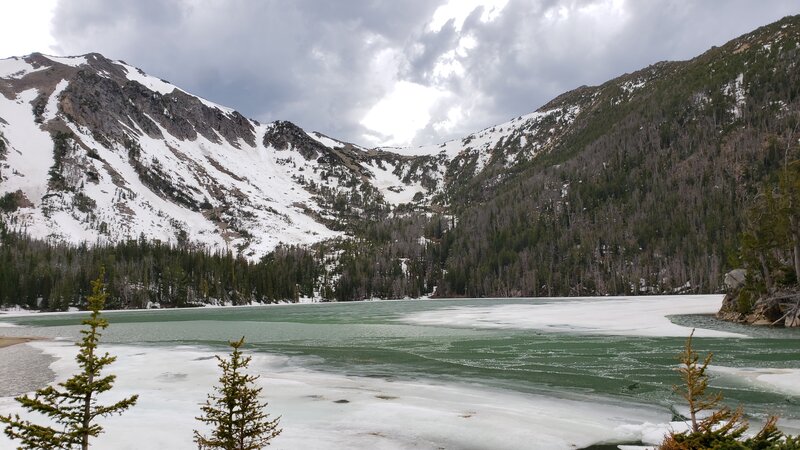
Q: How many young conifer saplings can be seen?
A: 3